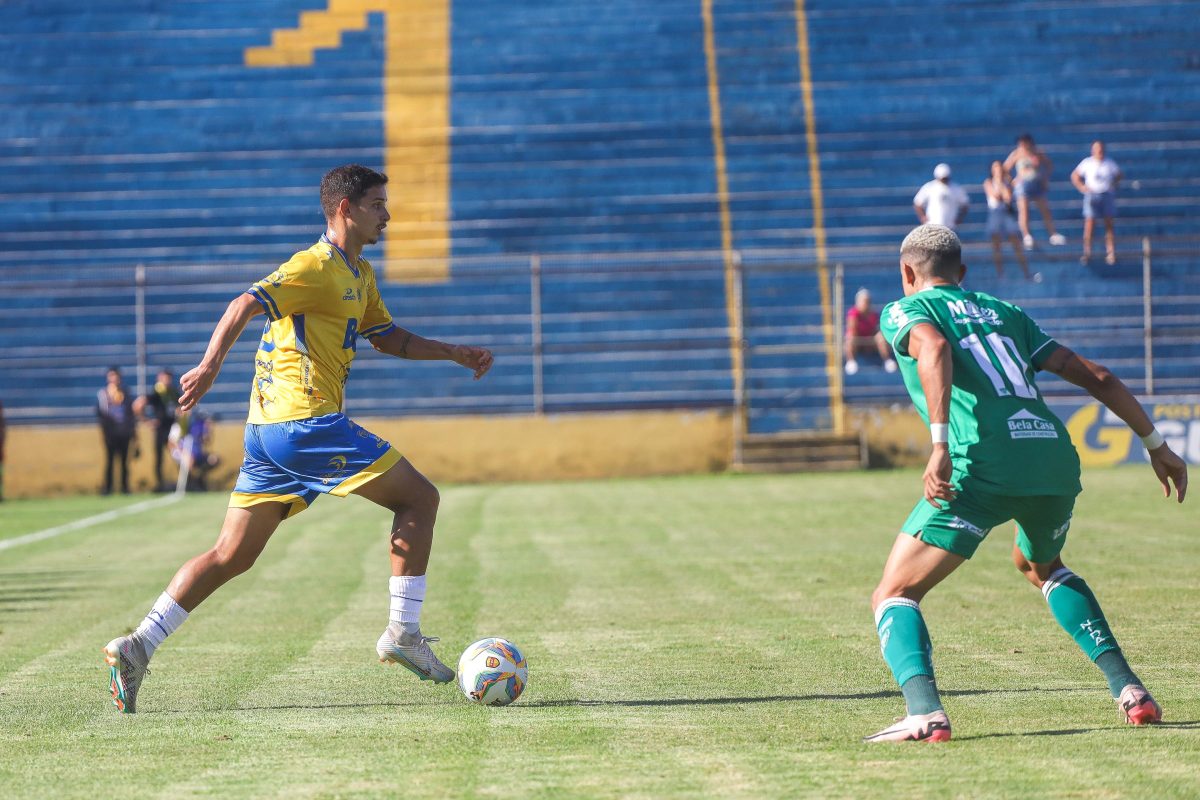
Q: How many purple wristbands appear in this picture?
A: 0